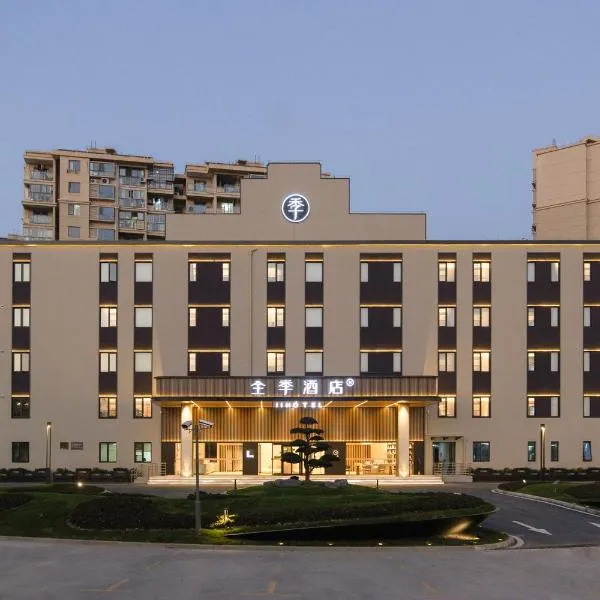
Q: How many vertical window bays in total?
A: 11